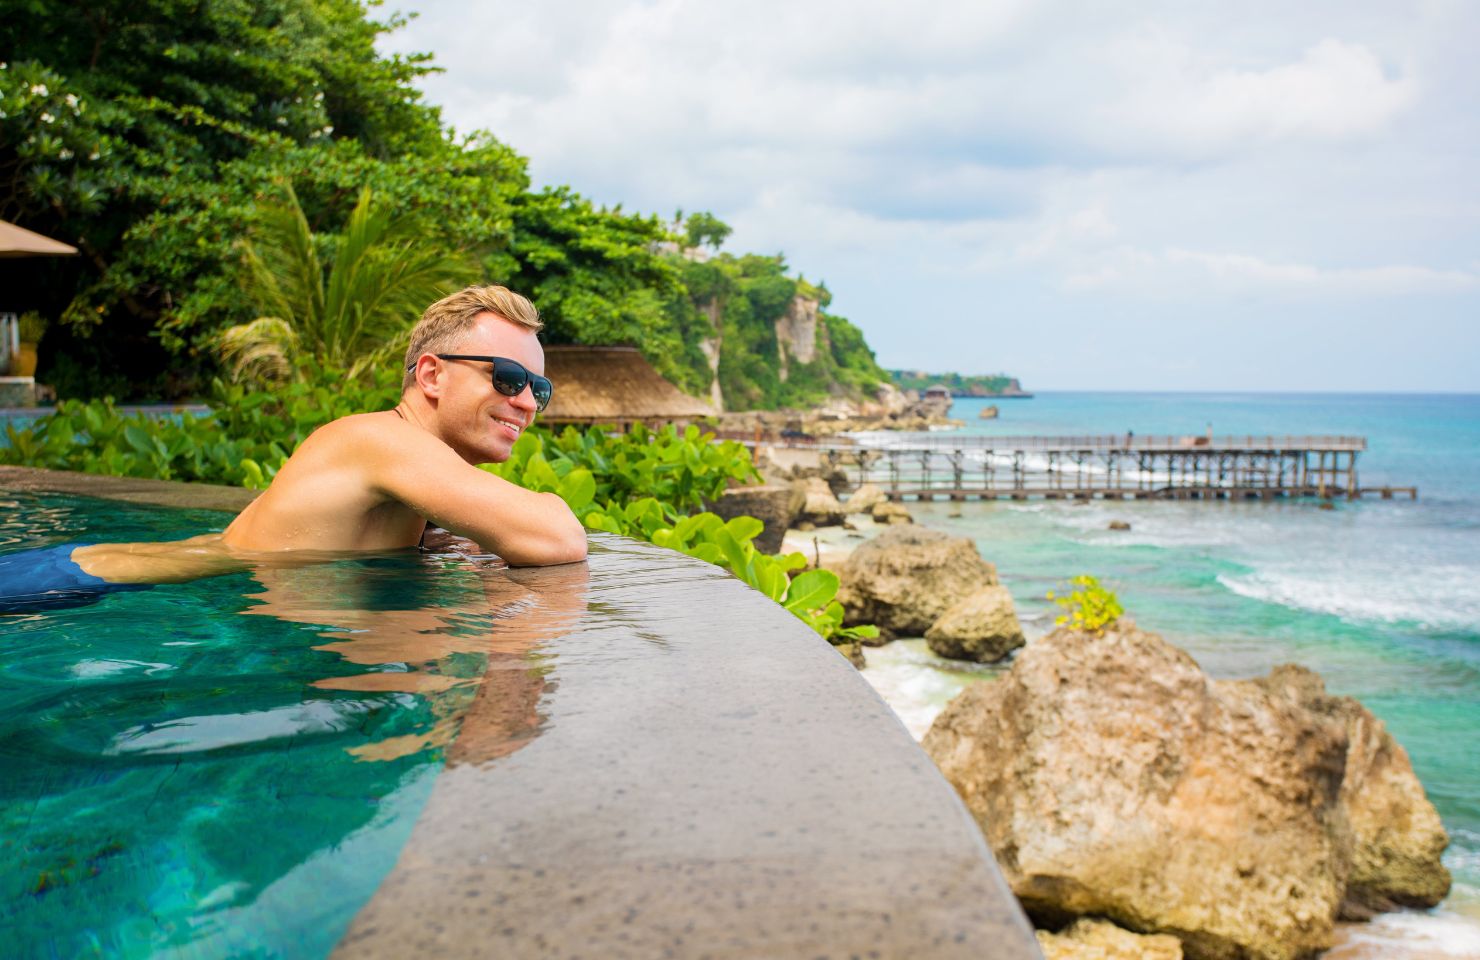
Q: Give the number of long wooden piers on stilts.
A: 1